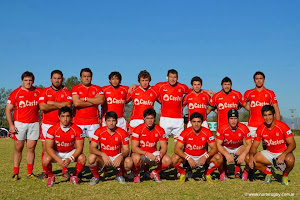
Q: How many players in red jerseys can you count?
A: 15